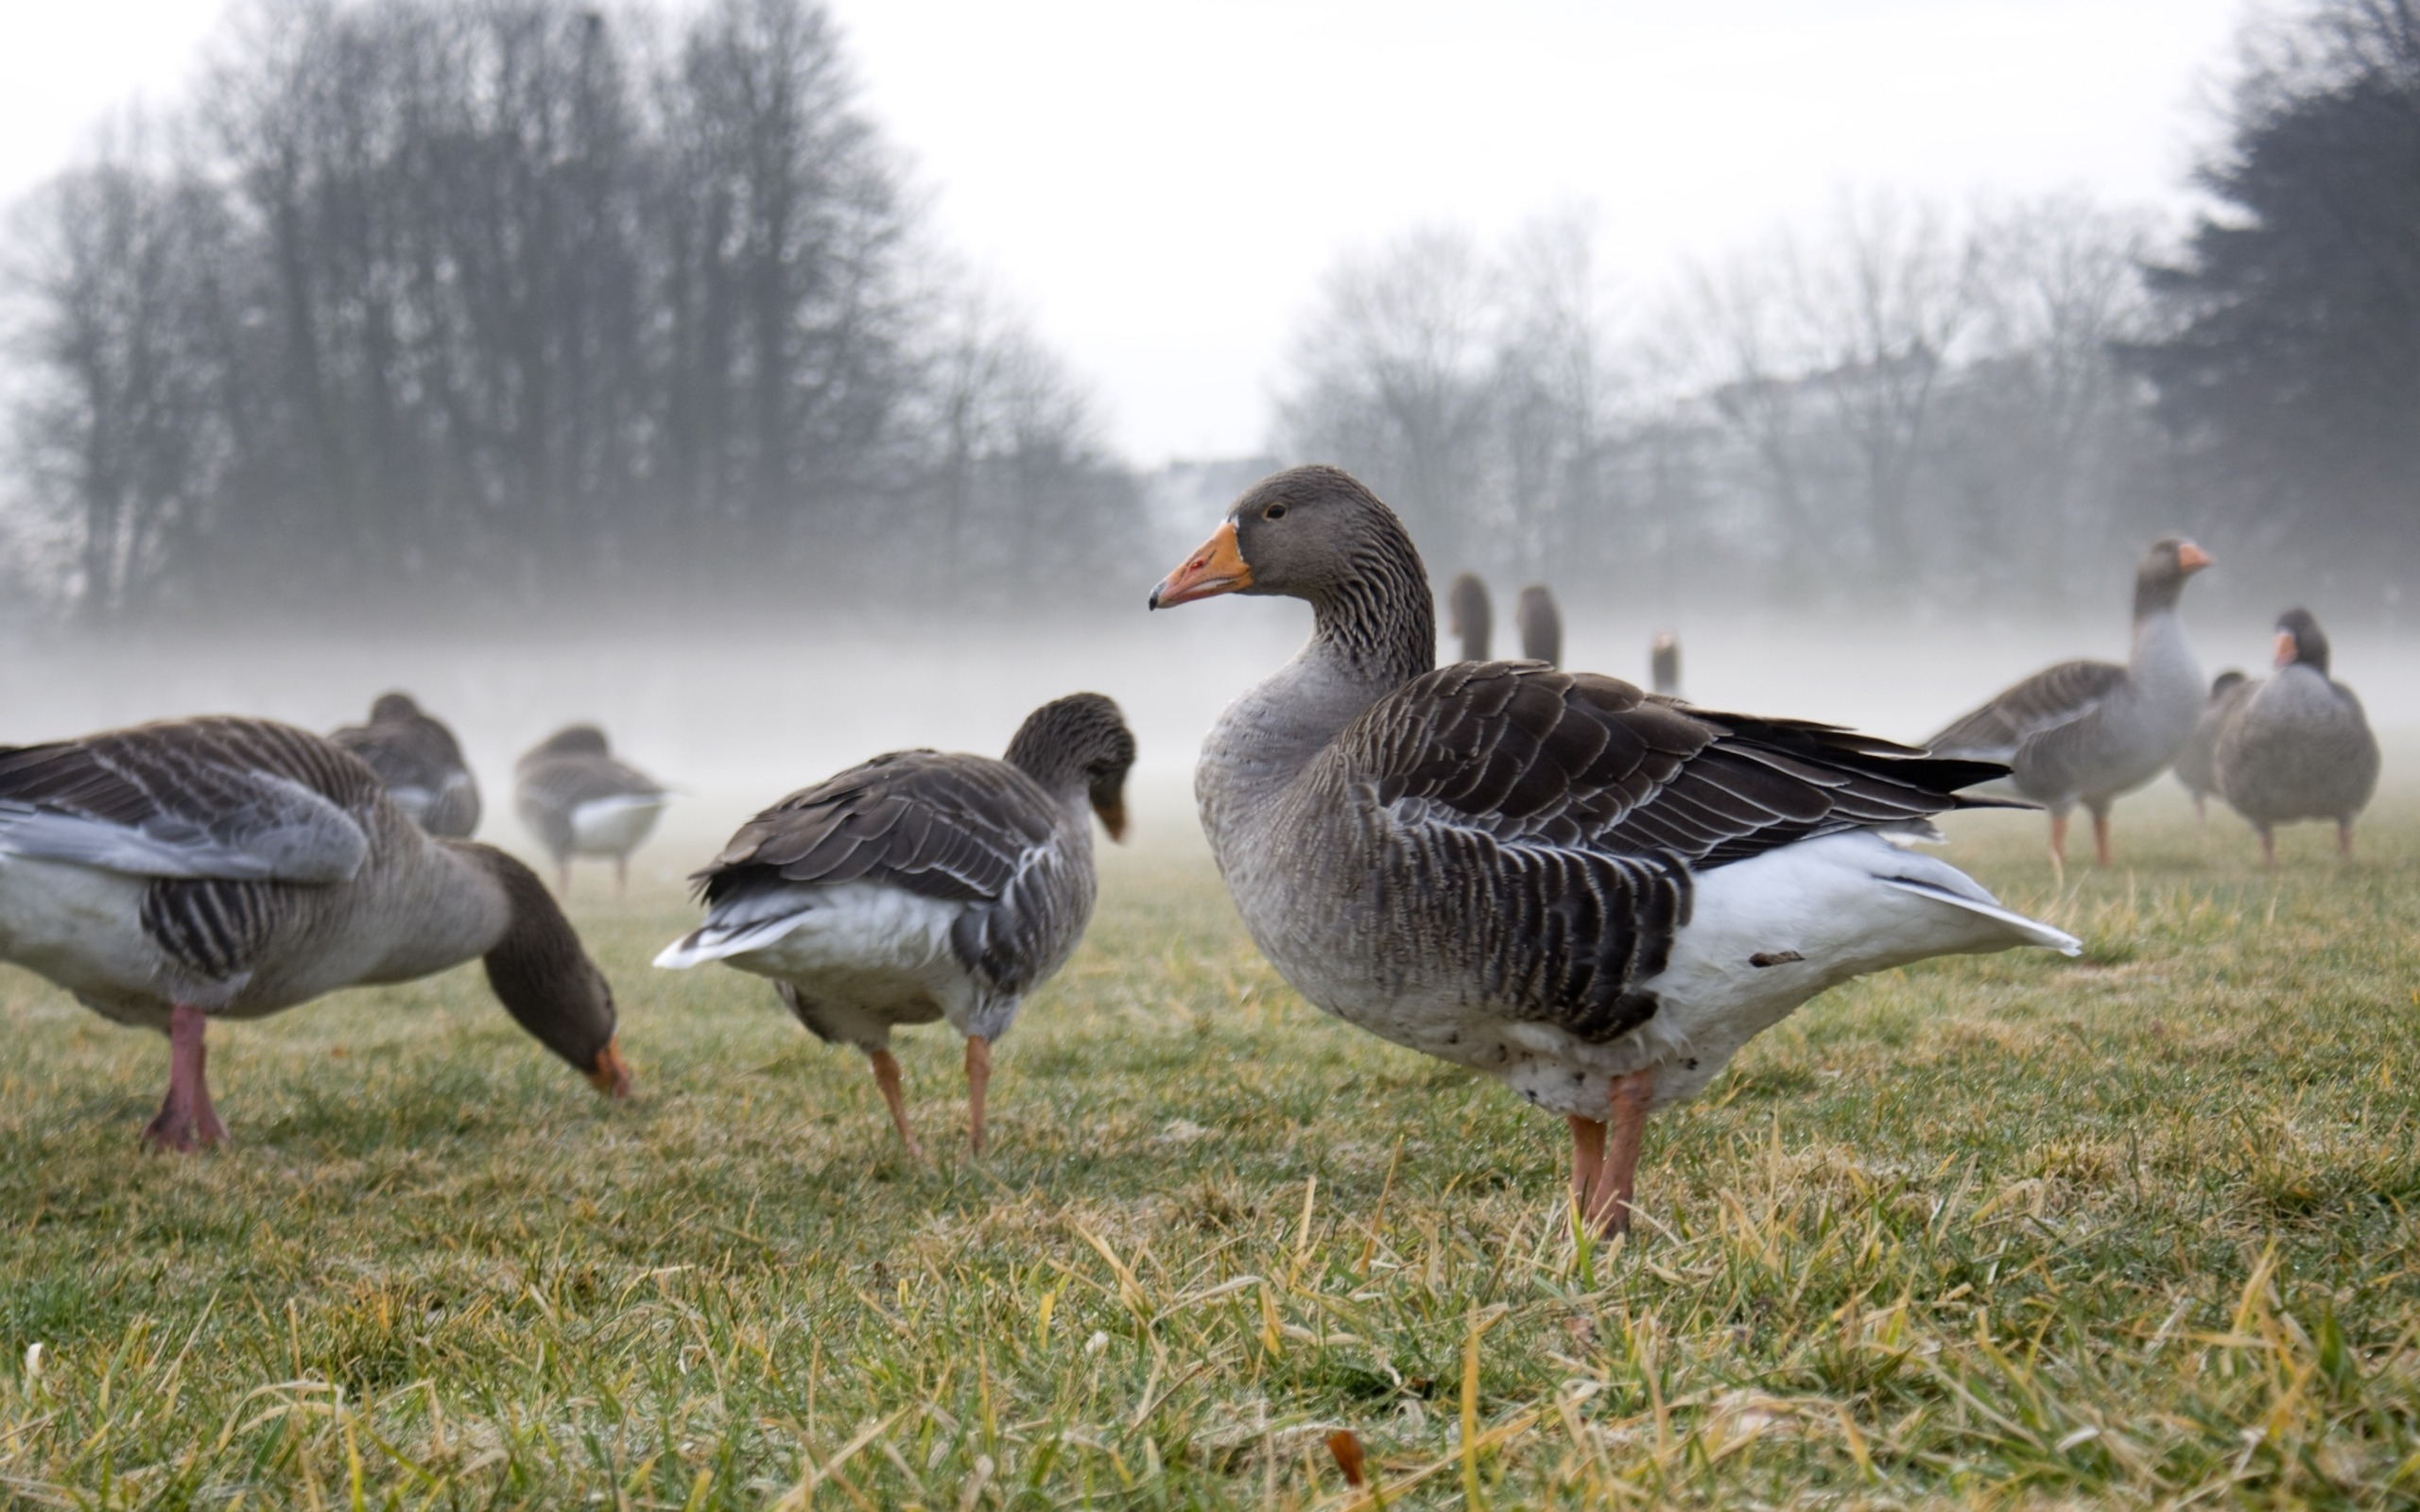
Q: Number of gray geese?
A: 11